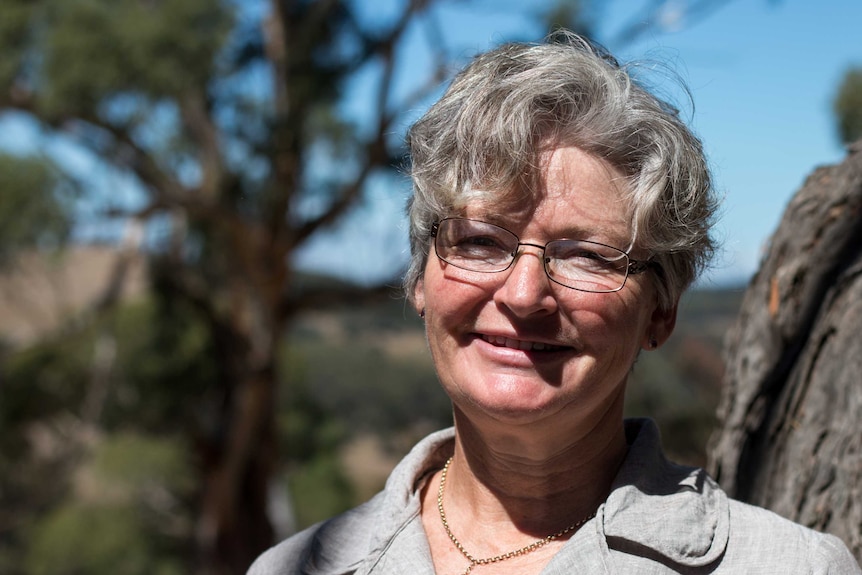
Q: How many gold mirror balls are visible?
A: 0